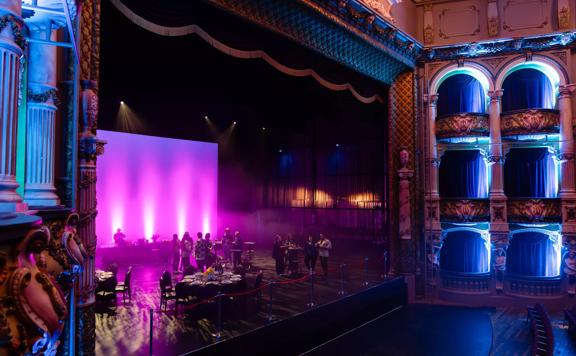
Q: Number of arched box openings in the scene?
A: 6